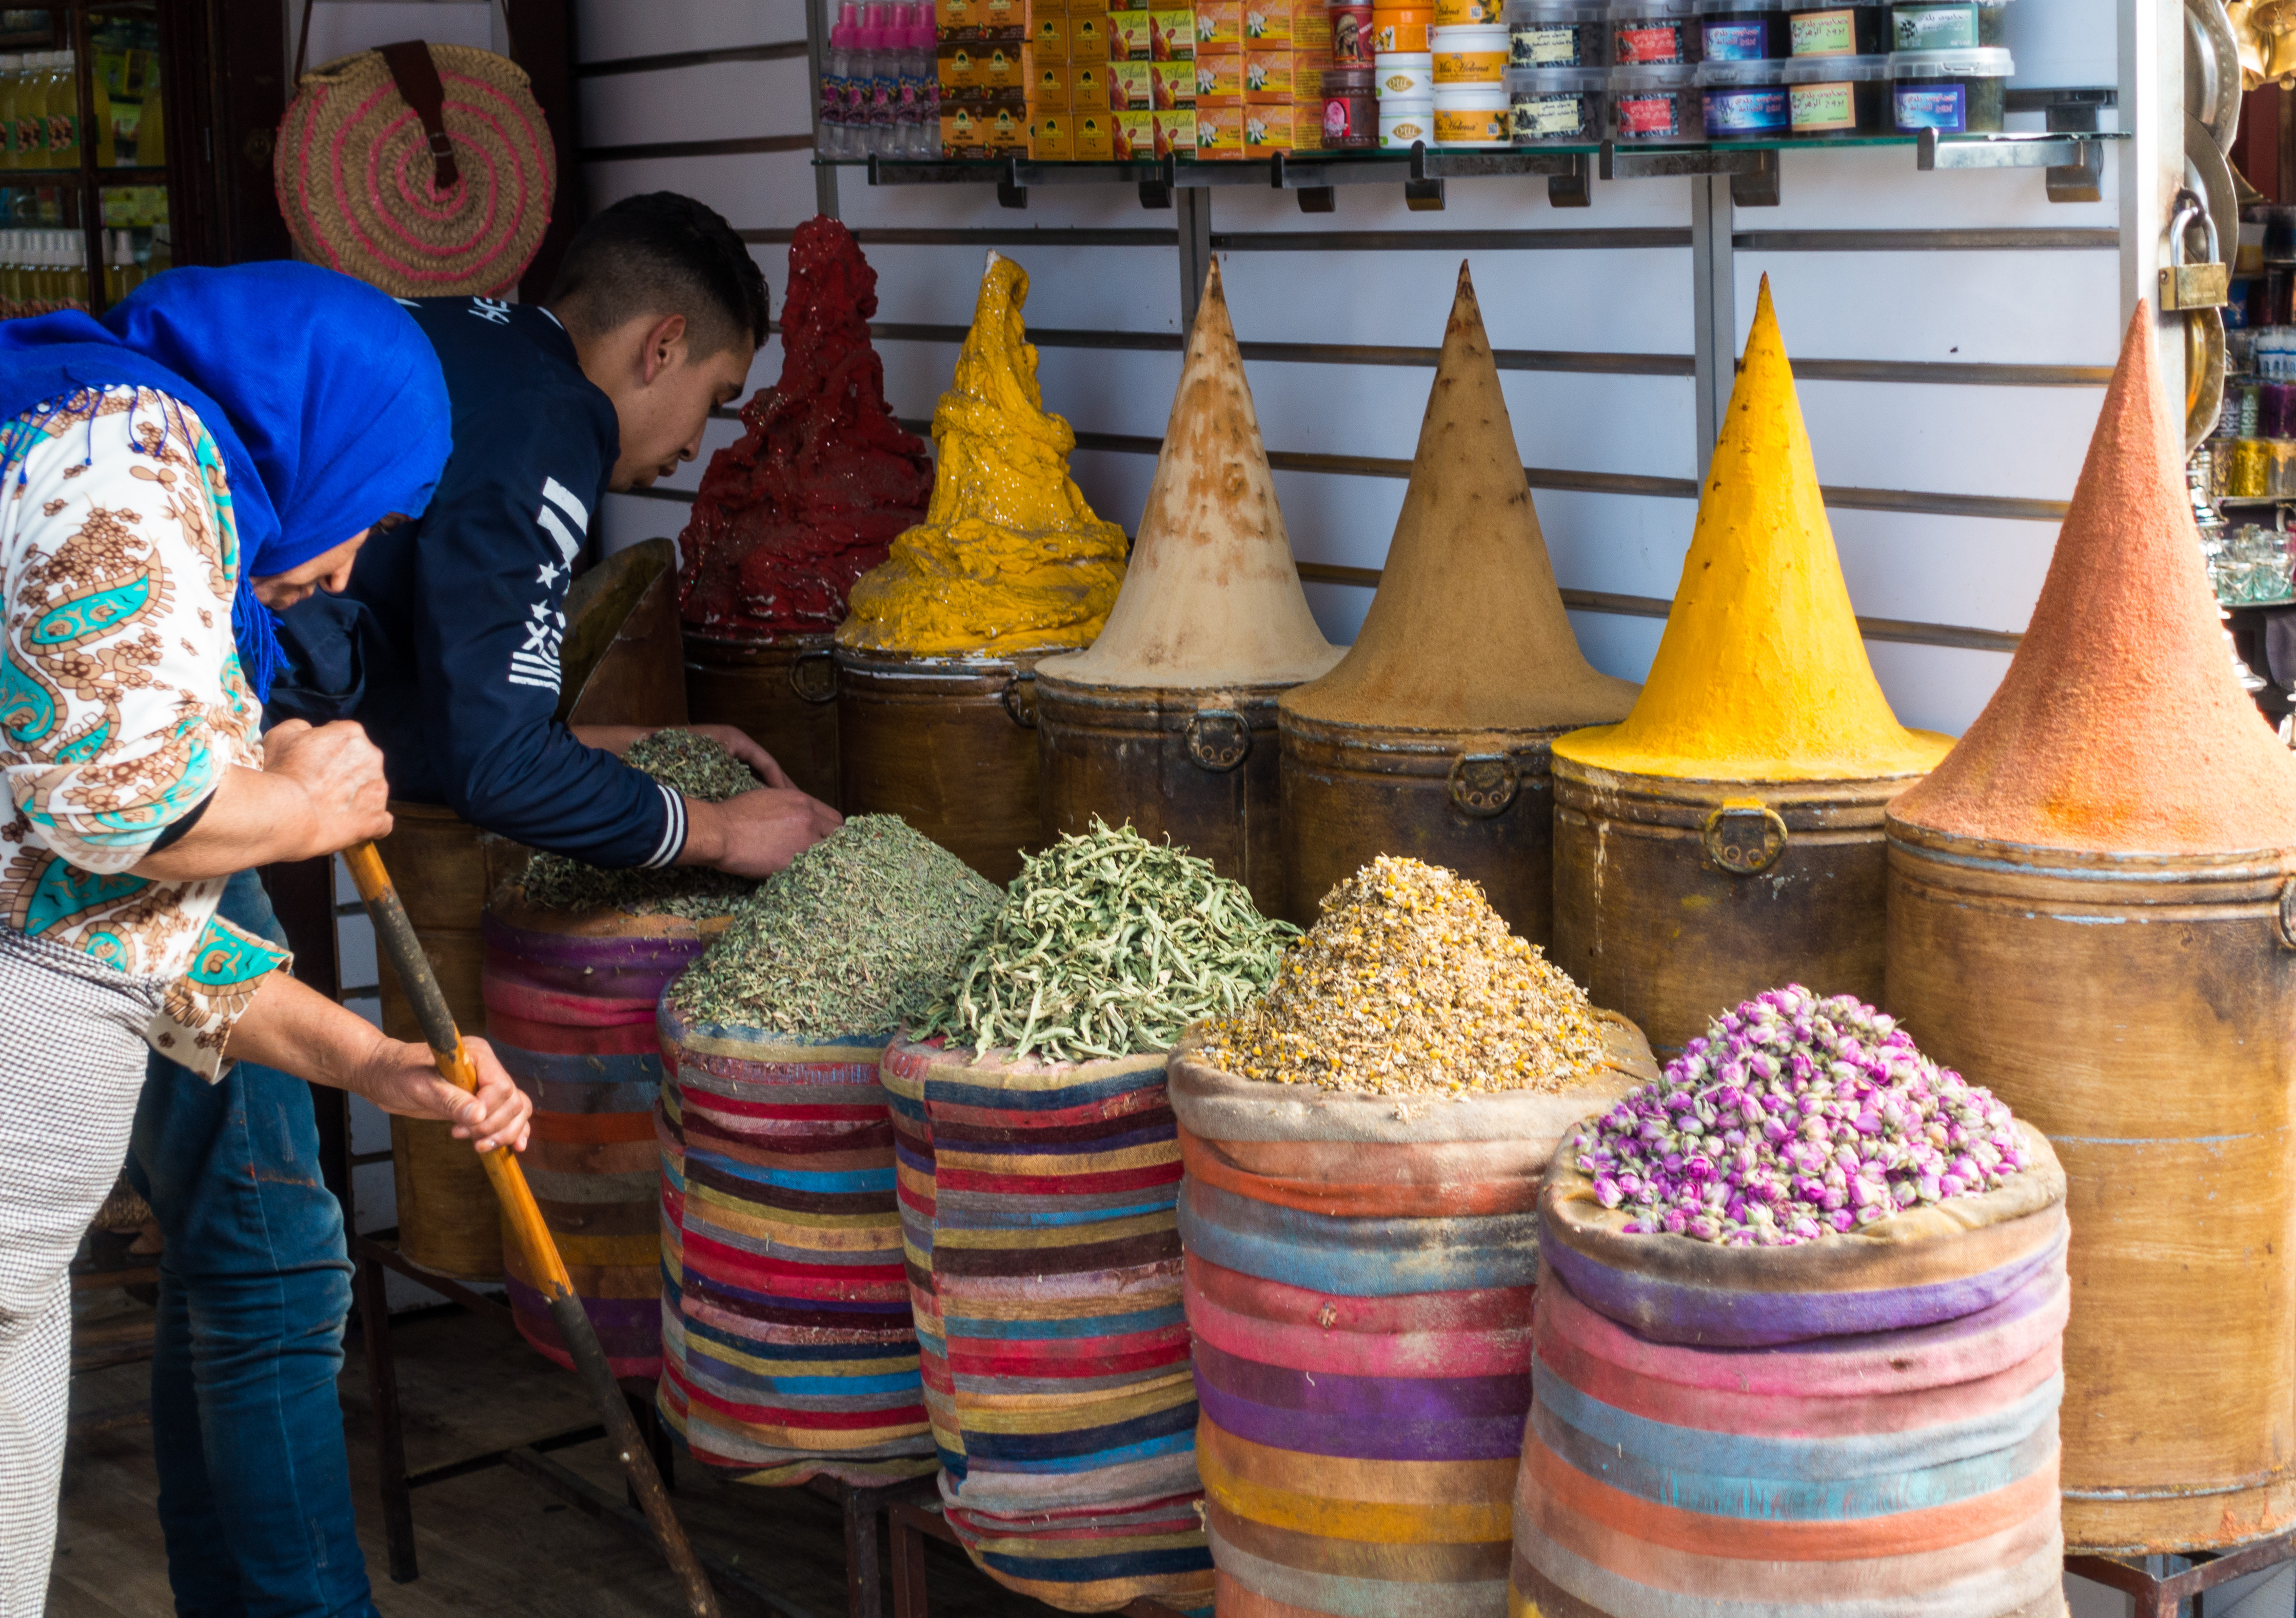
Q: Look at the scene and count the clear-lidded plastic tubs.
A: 10